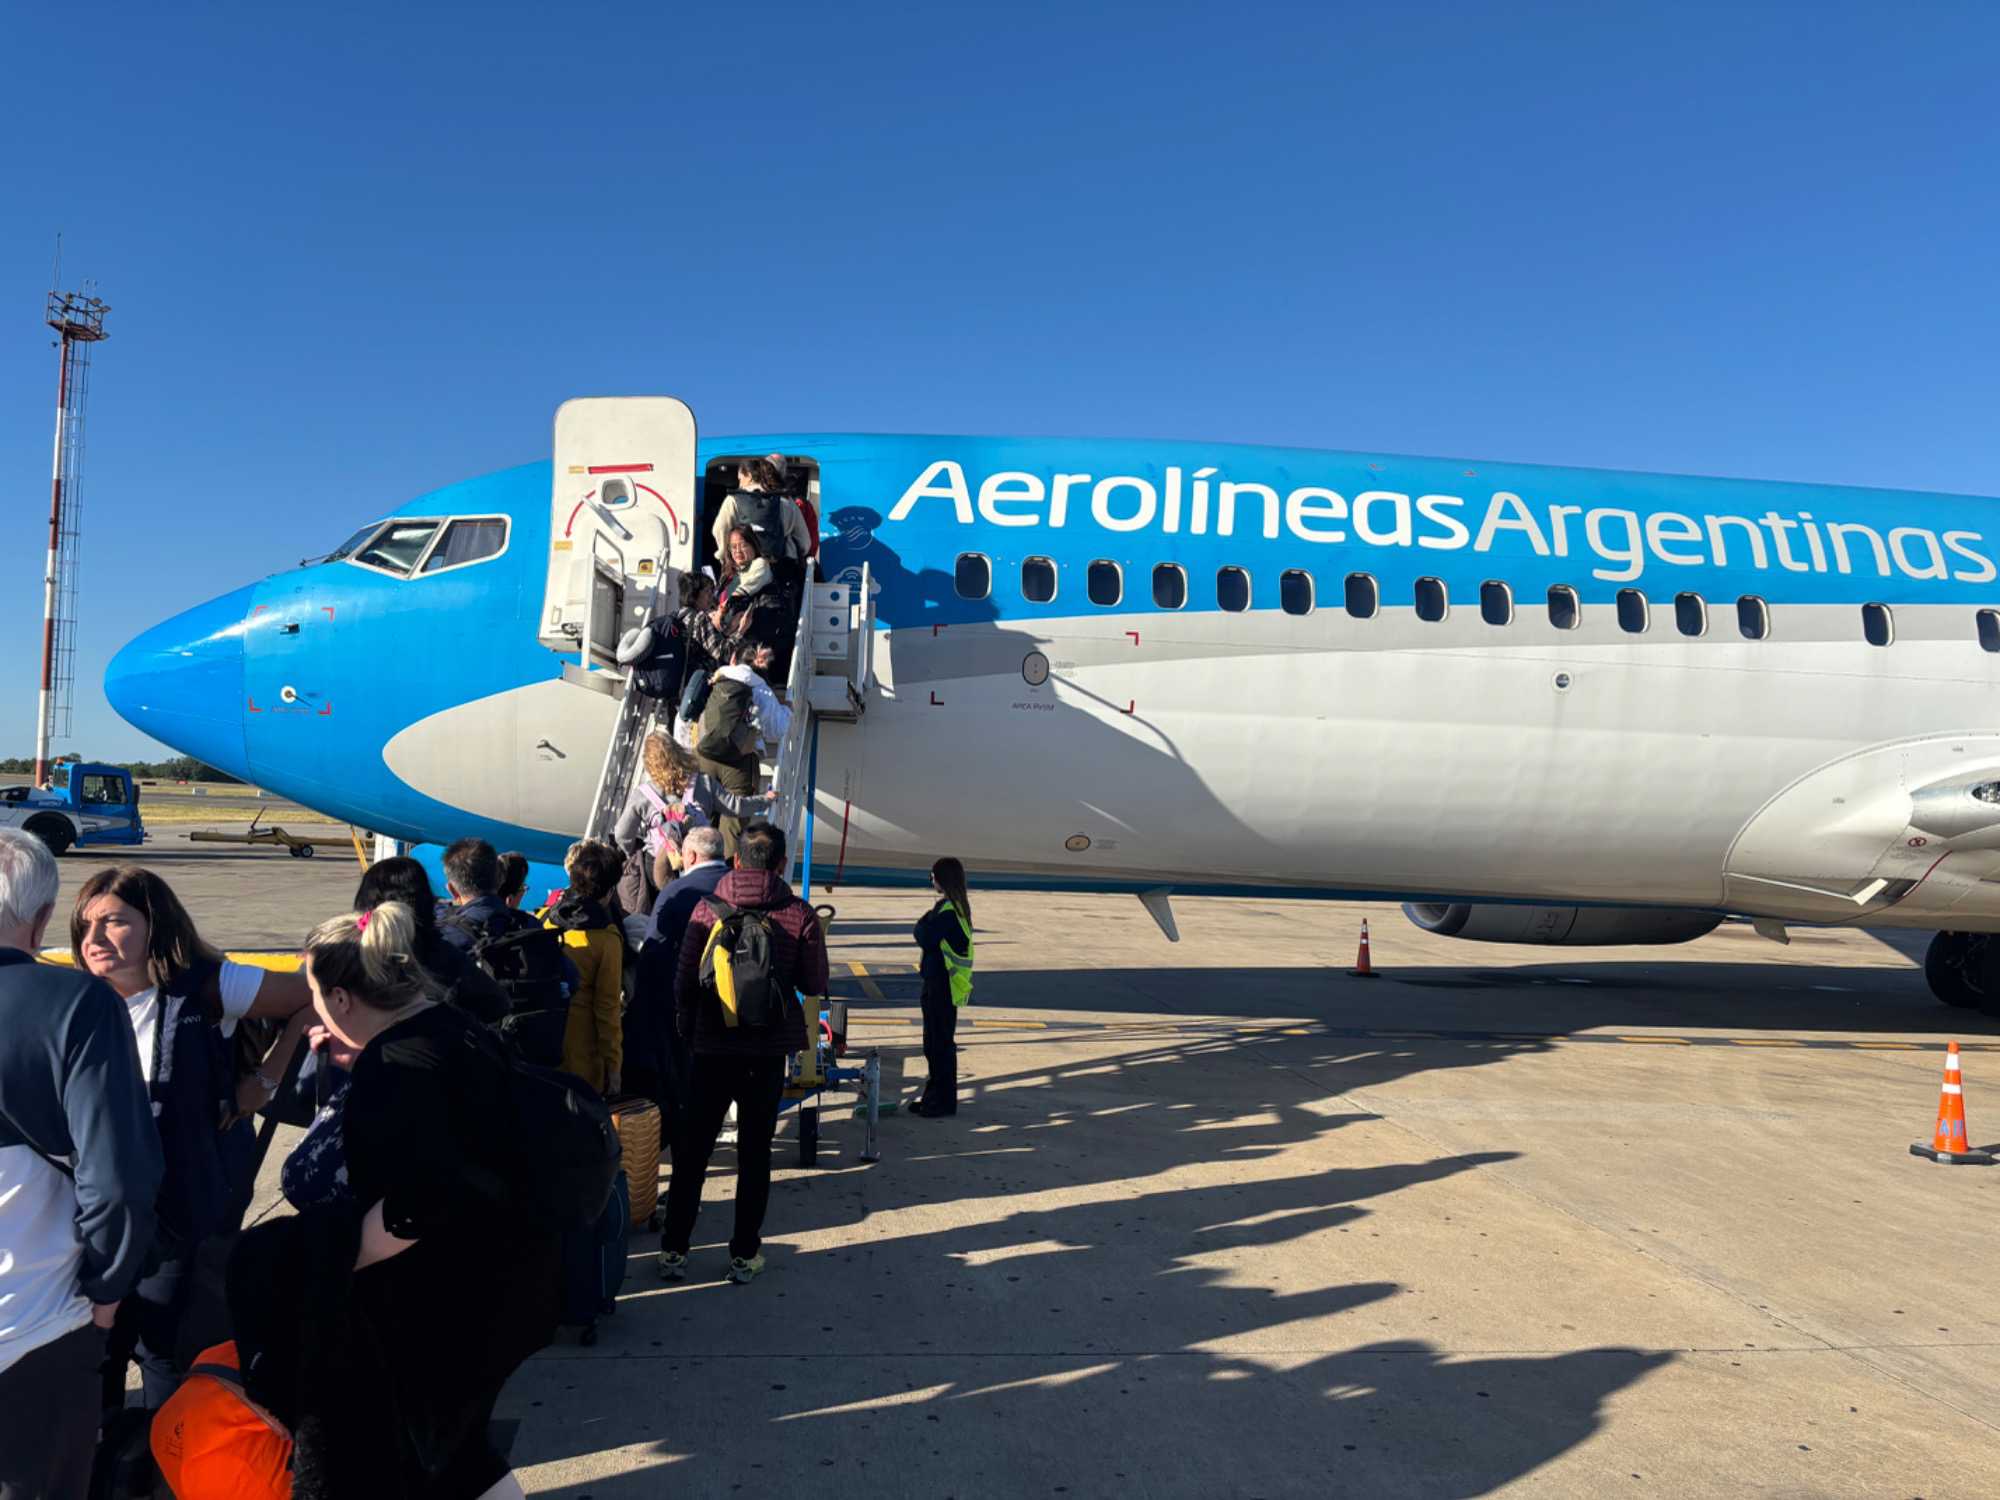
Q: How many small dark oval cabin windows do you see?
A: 15